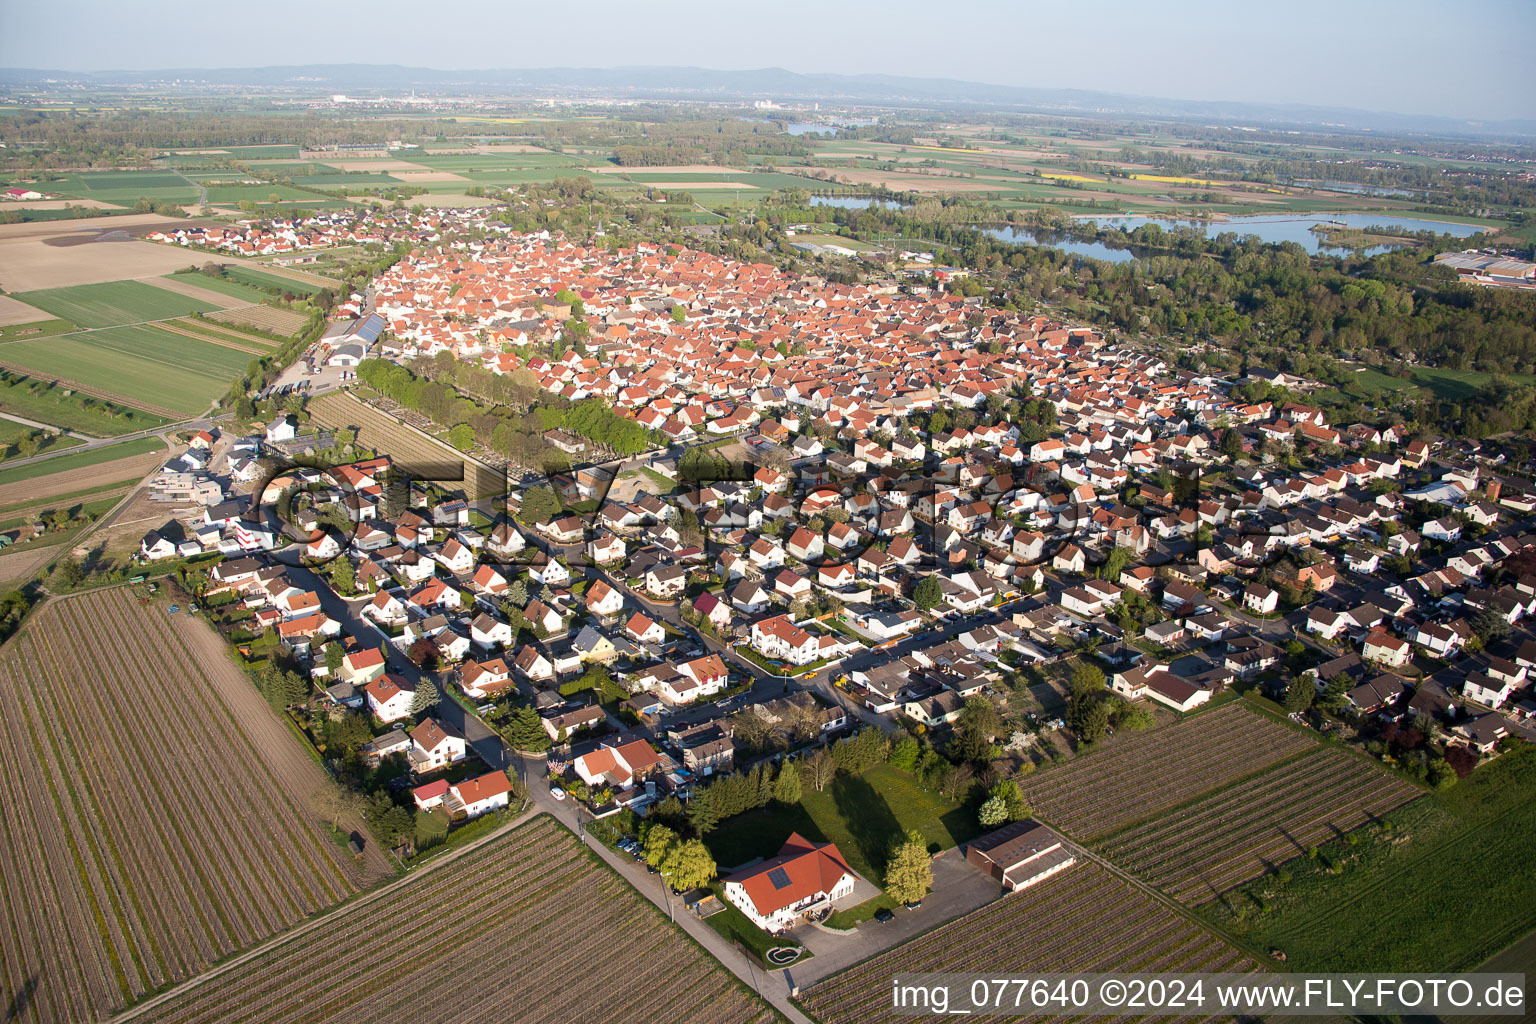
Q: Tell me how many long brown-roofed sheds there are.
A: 1